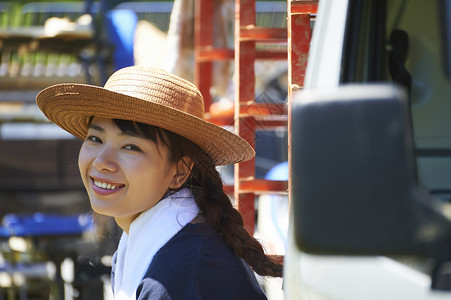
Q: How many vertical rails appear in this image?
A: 3